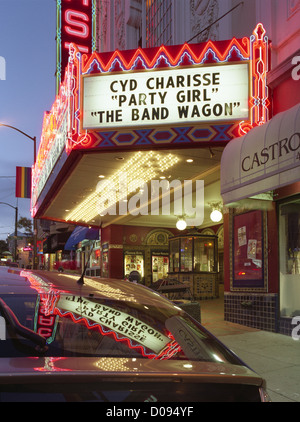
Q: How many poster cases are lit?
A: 2